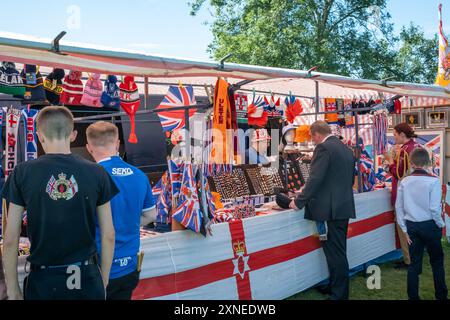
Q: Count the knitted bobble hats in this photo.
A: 7